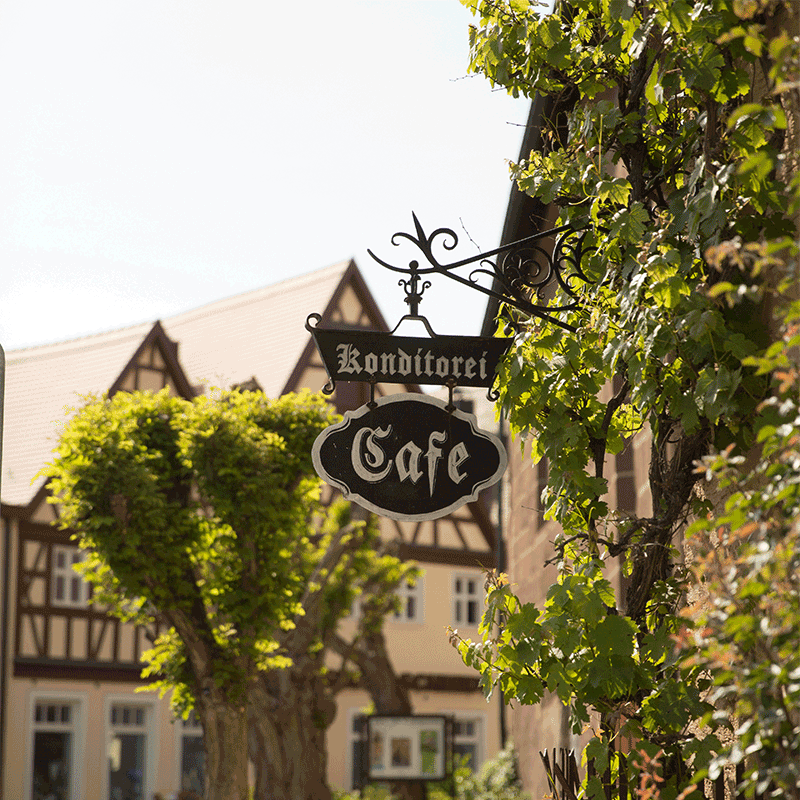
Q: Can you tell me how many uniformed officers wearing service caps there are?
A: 0